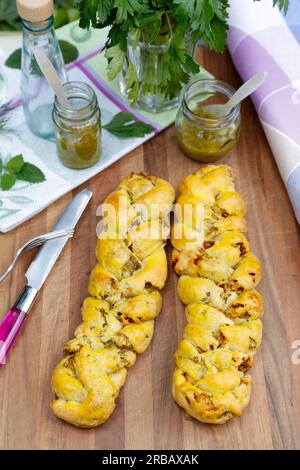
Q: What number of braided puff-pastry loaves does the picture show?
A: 2